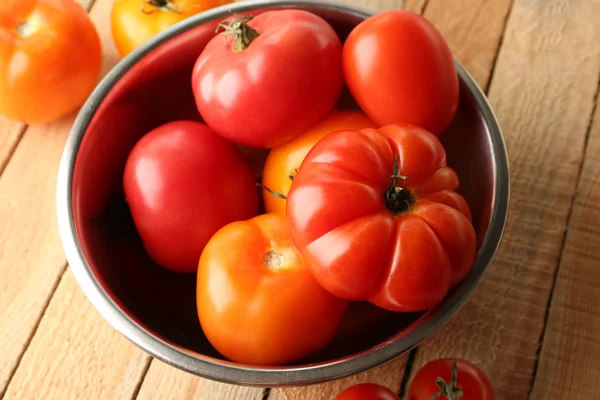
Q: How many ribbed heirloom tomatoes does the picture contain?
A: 1